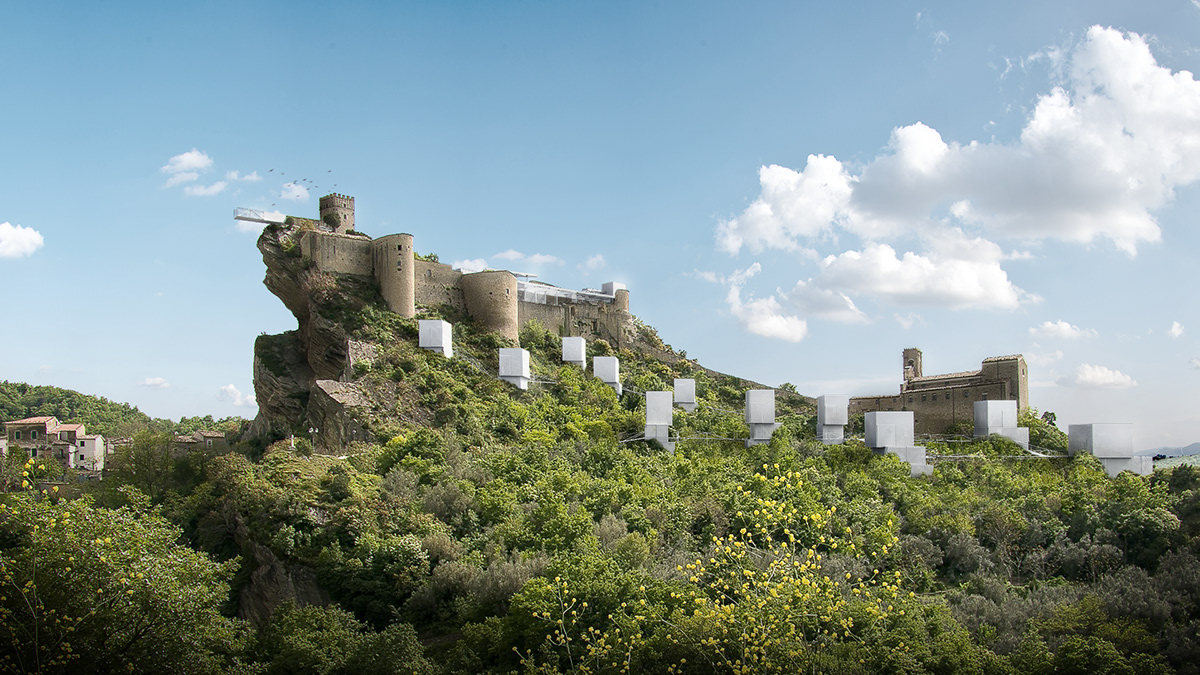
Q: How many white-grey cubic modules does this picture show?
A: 11